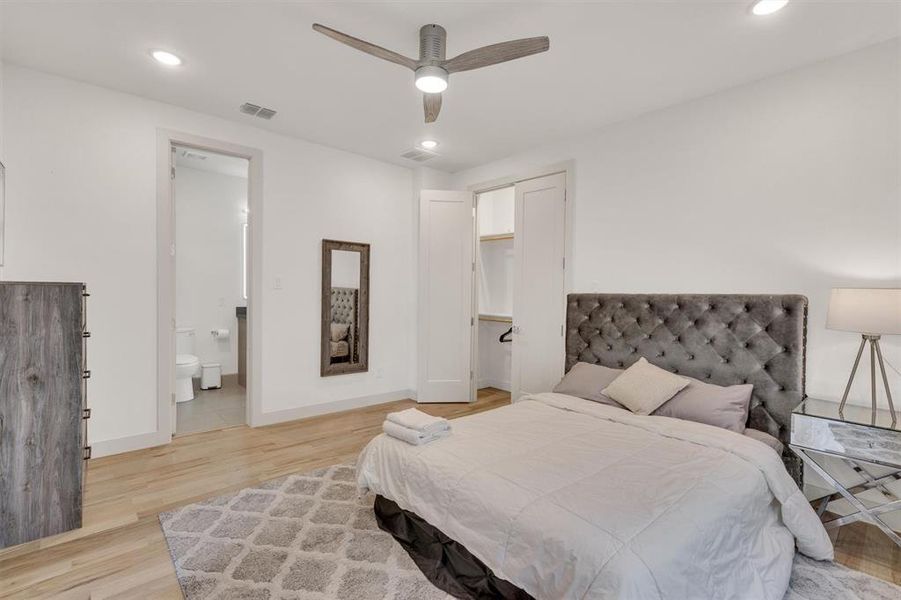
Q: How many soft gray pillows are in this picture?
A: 2